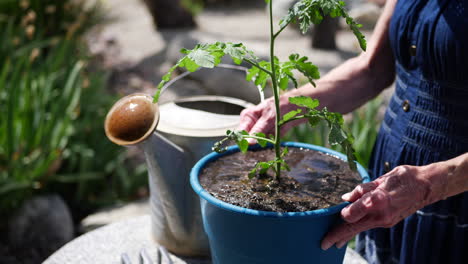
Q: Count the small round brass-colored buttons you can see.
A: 3